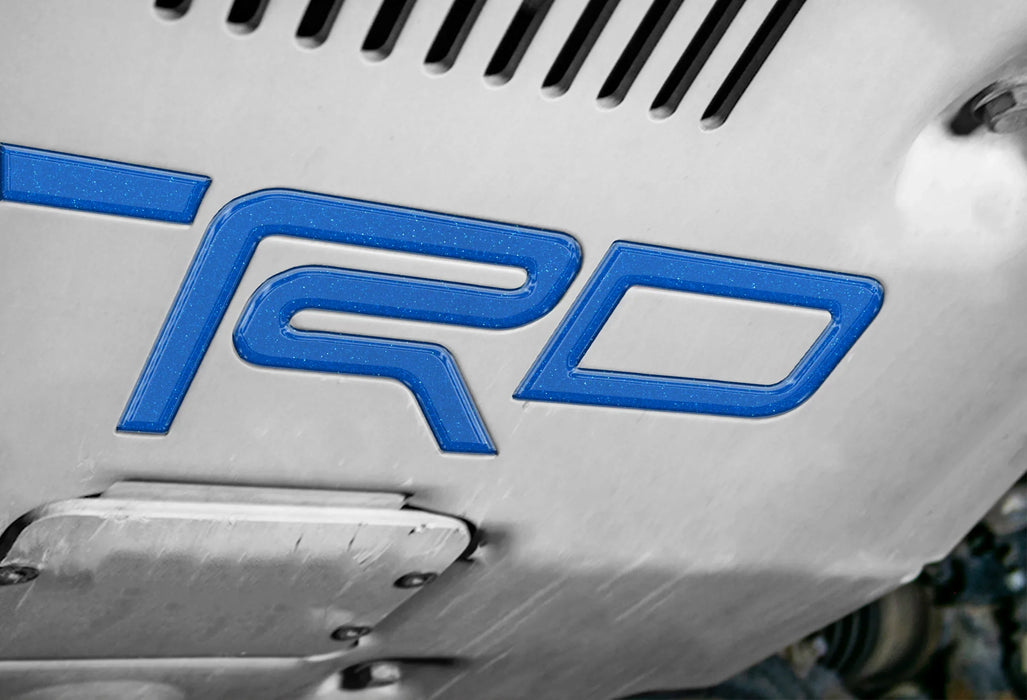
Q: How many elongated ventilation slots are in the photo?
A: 10